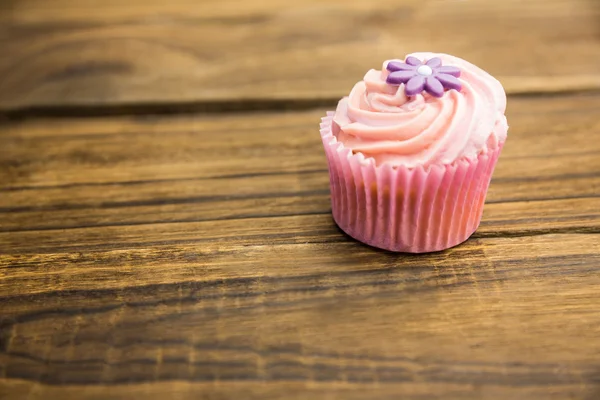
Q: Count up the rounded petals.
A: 8